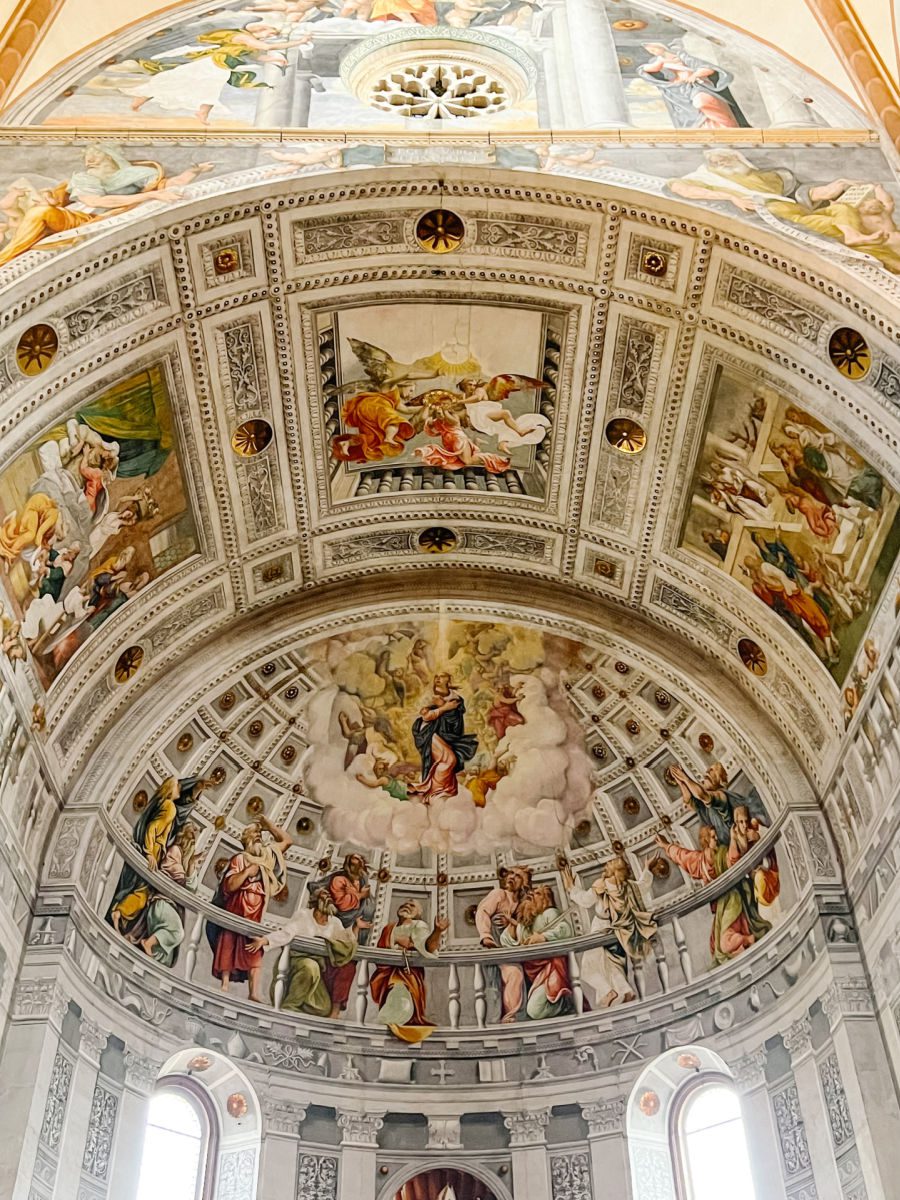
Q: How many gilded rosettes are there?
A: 12